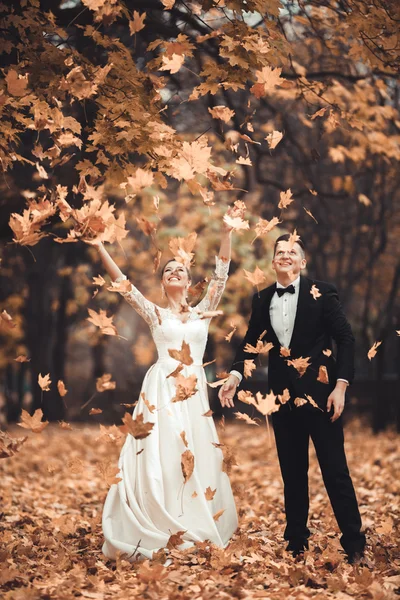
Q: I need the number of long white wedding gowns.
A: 1